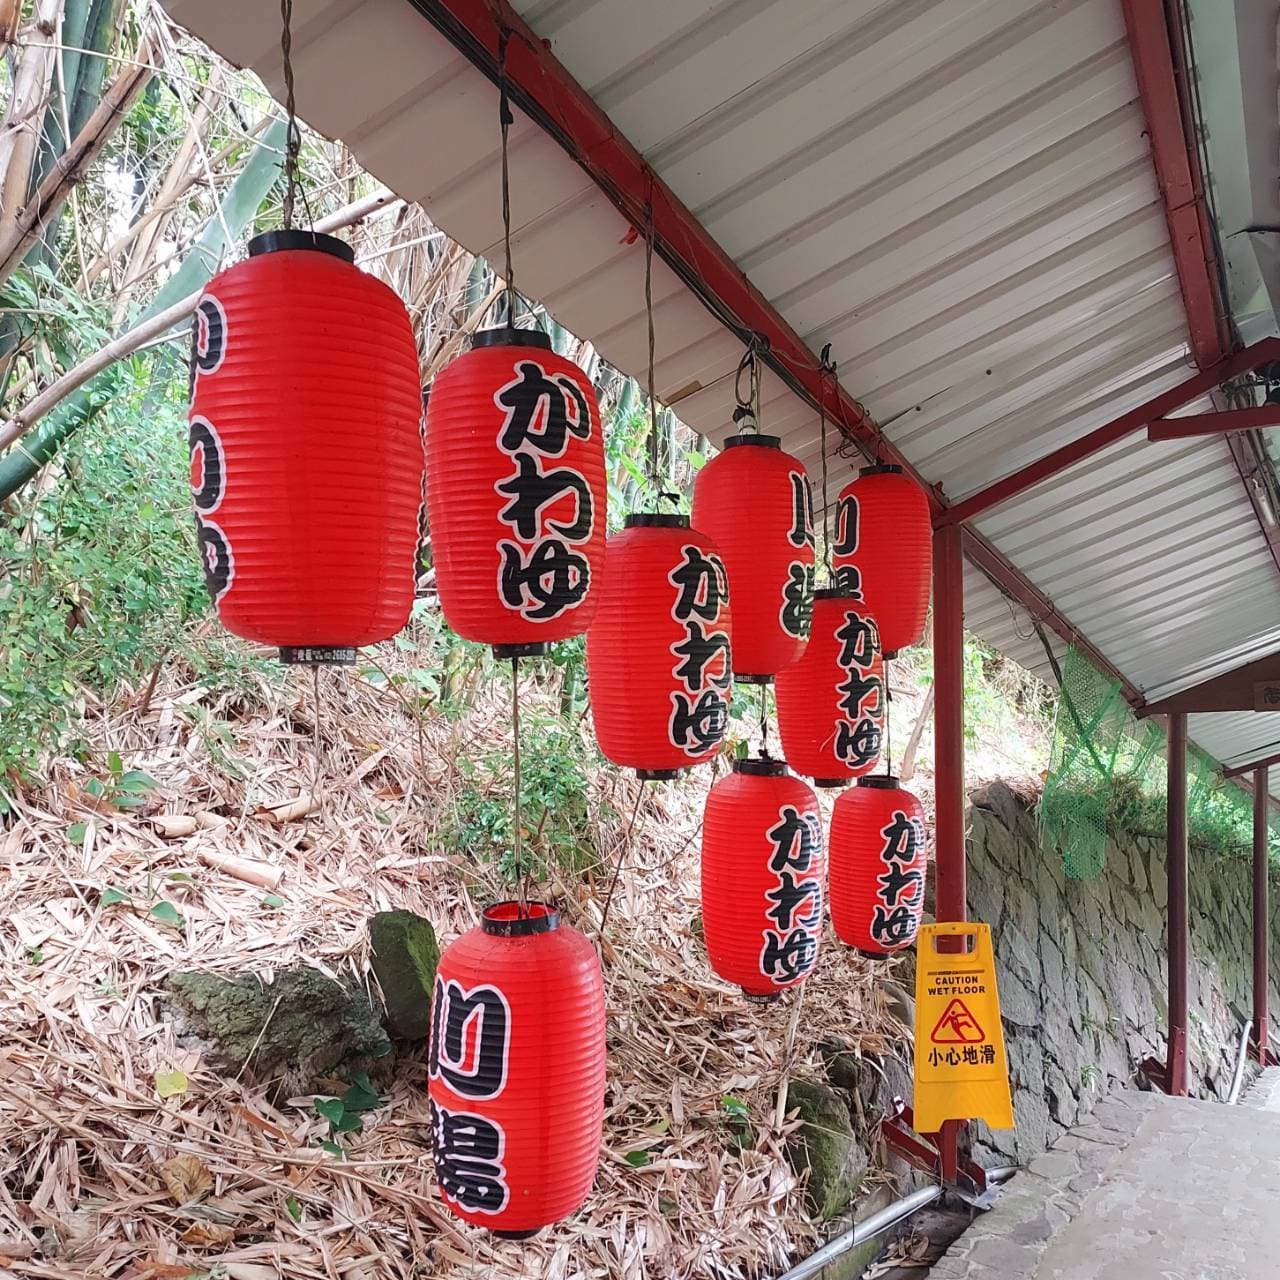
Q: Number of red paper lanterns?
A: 9